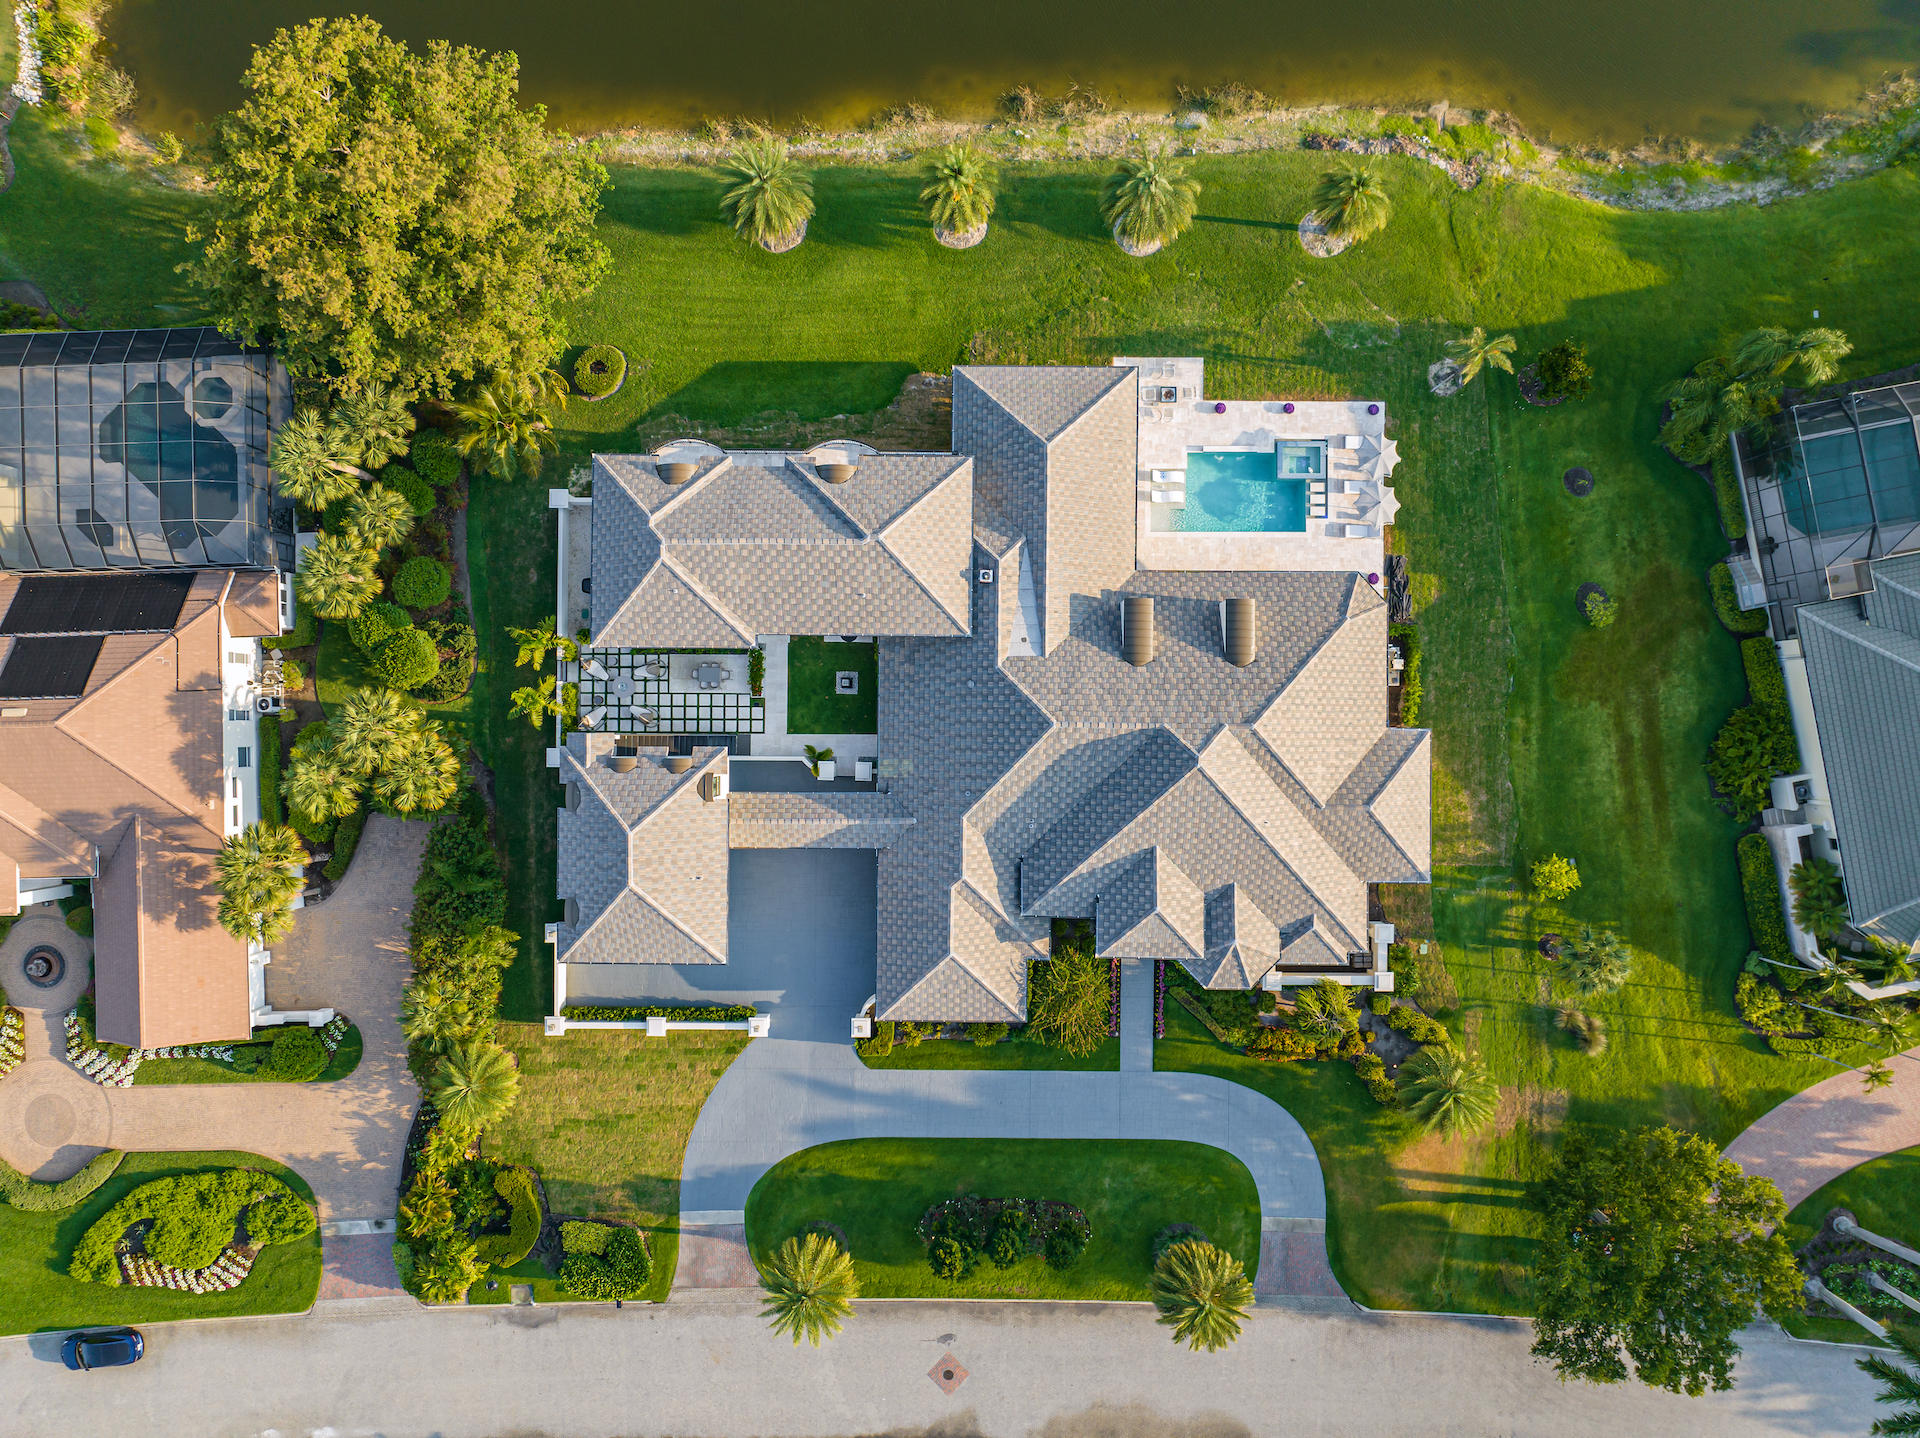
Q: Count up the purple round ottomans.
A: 4